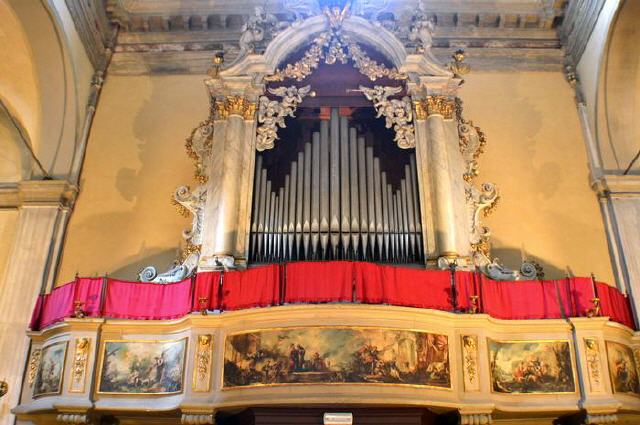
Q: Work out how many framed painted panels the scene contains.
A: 5